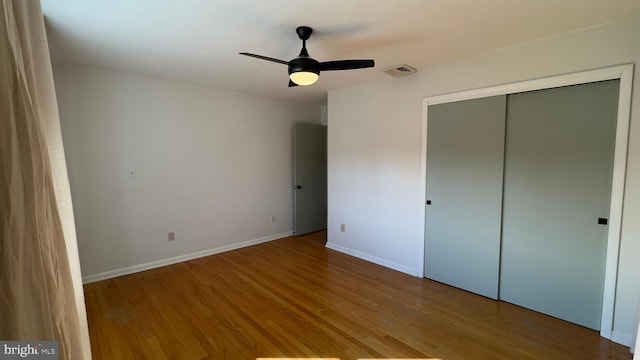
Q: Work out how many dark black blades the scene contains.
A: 3